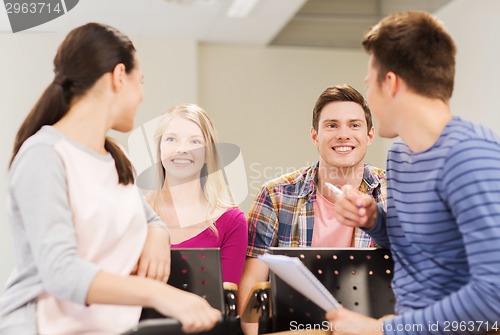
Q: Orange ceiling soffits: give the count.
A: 0